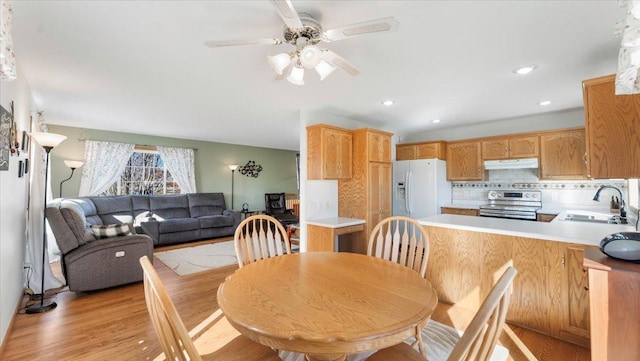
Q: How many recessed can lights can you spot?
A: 4